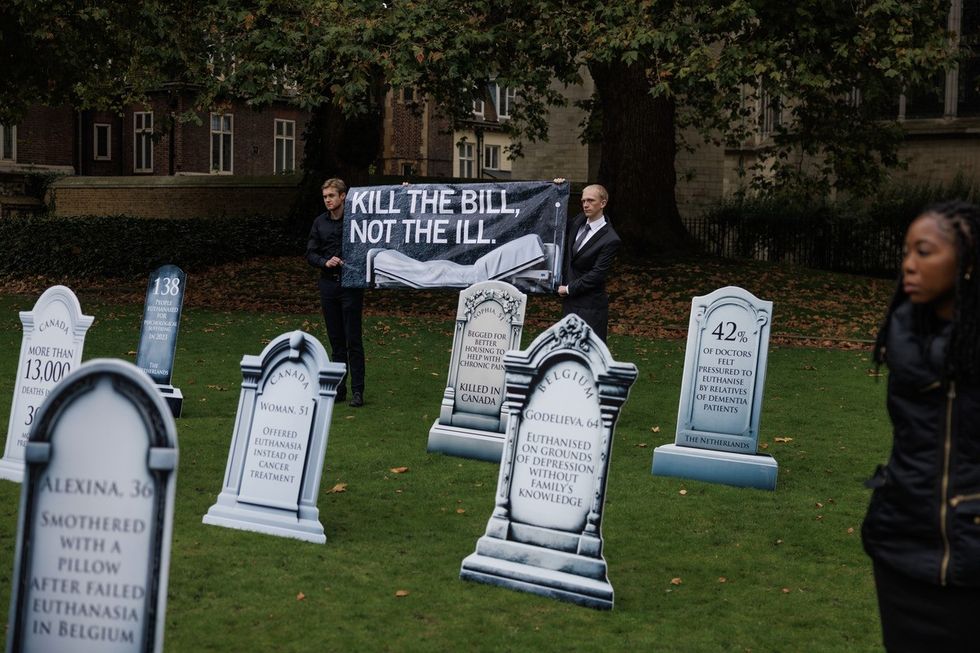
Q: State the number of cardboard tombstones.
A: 7